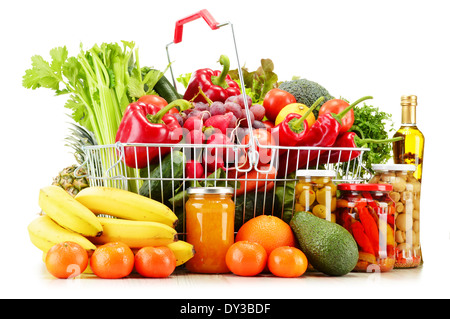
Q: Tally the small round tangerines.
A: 5